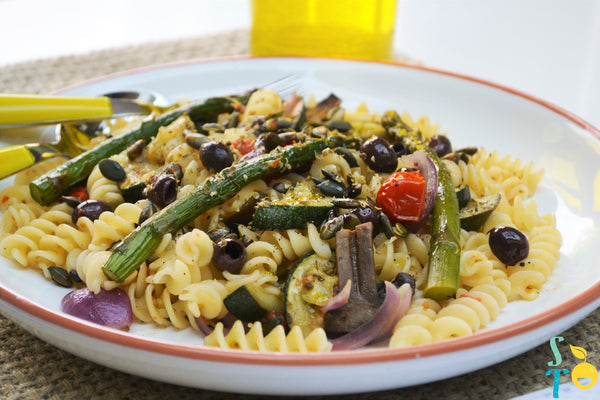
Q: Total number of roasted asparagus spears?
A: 3